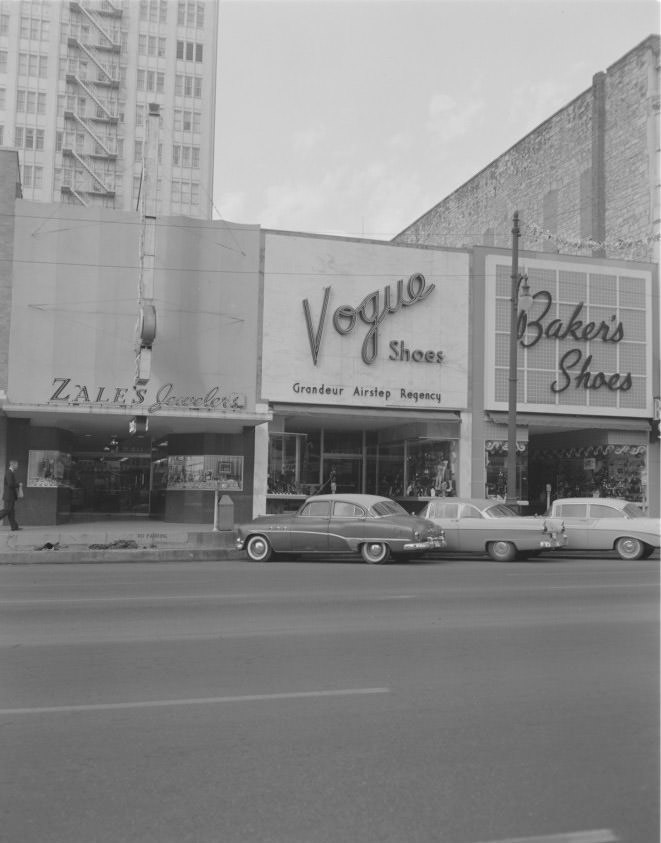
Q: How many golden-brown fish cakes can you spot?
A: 0